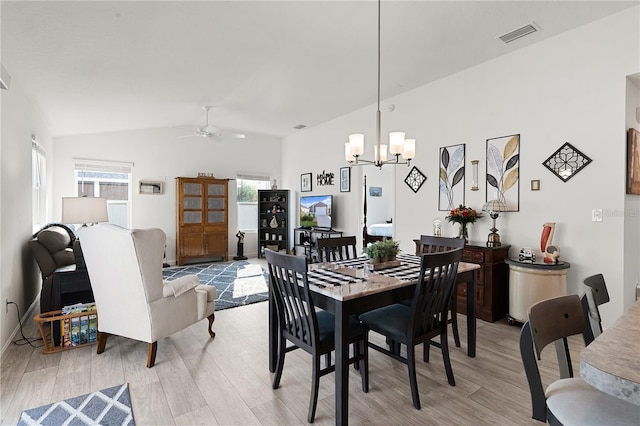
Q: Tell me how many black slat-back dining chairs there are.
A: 4